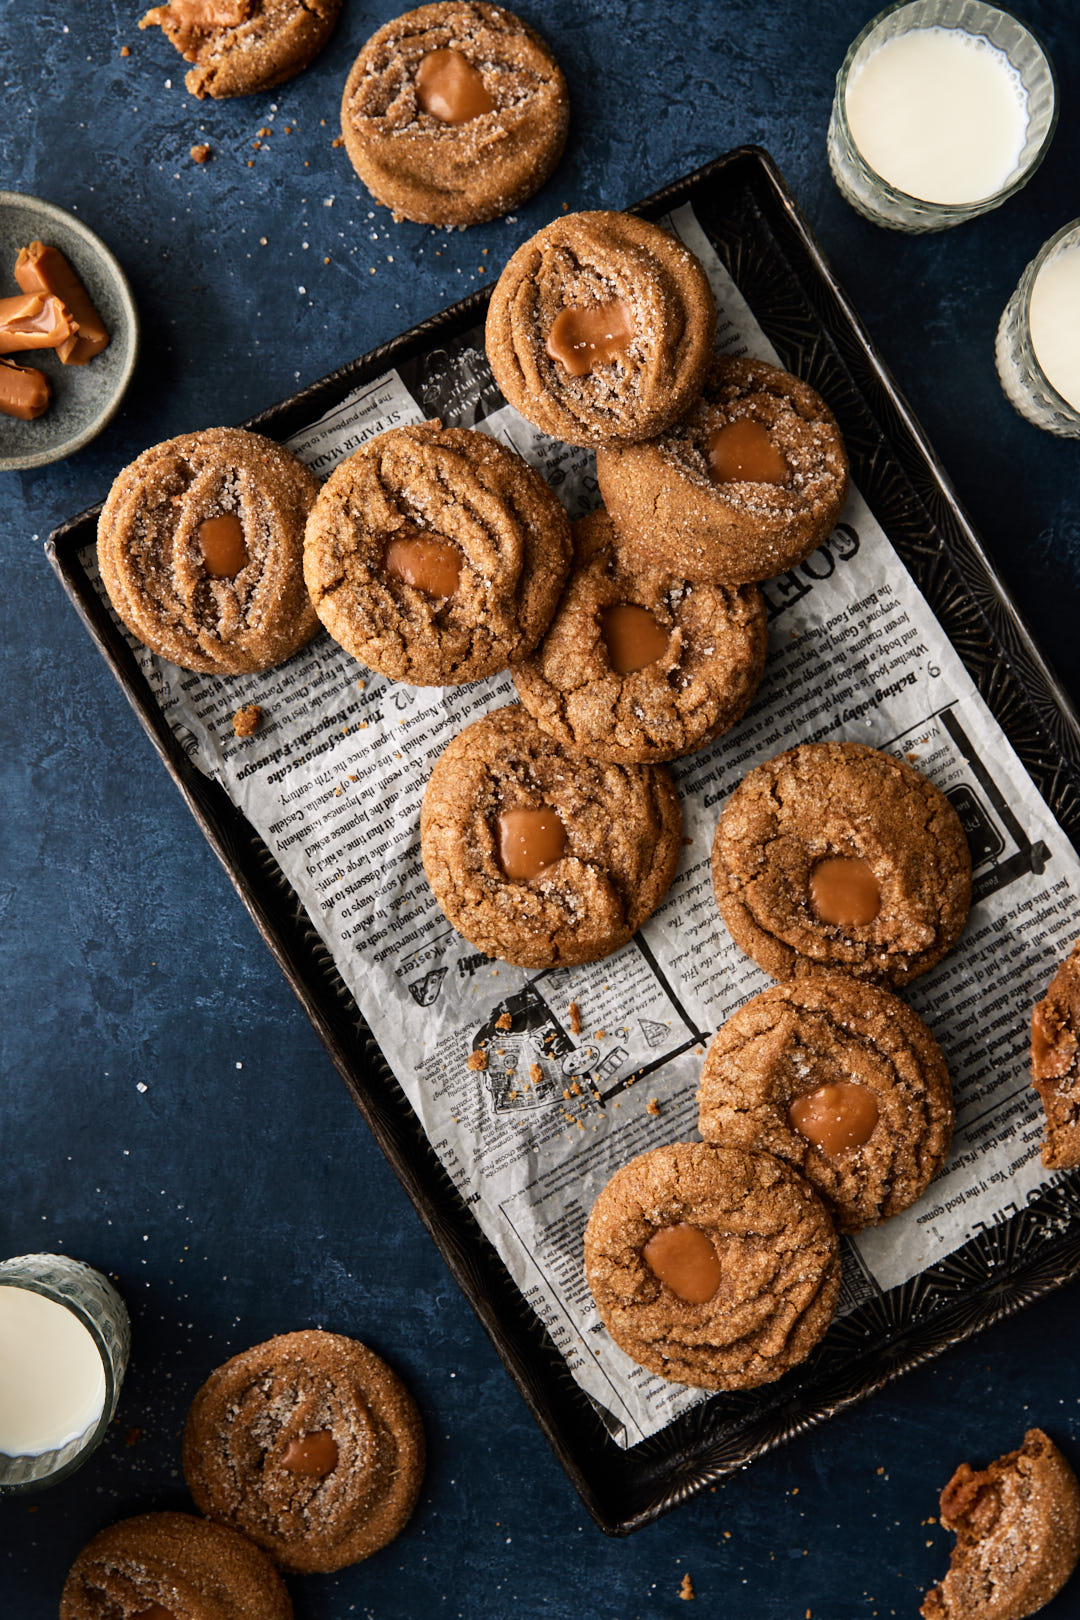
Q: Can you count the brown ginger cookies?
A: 15